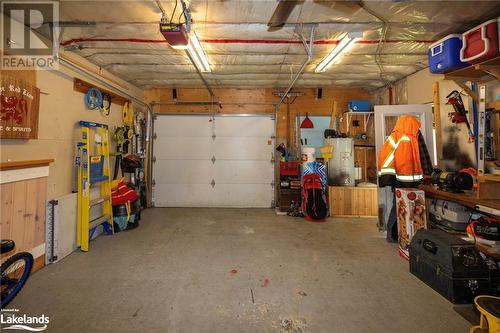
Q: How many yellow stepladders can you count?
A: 1